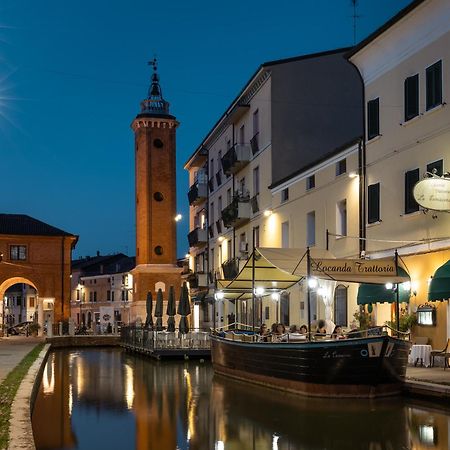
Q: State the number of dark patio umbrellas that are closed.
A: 4